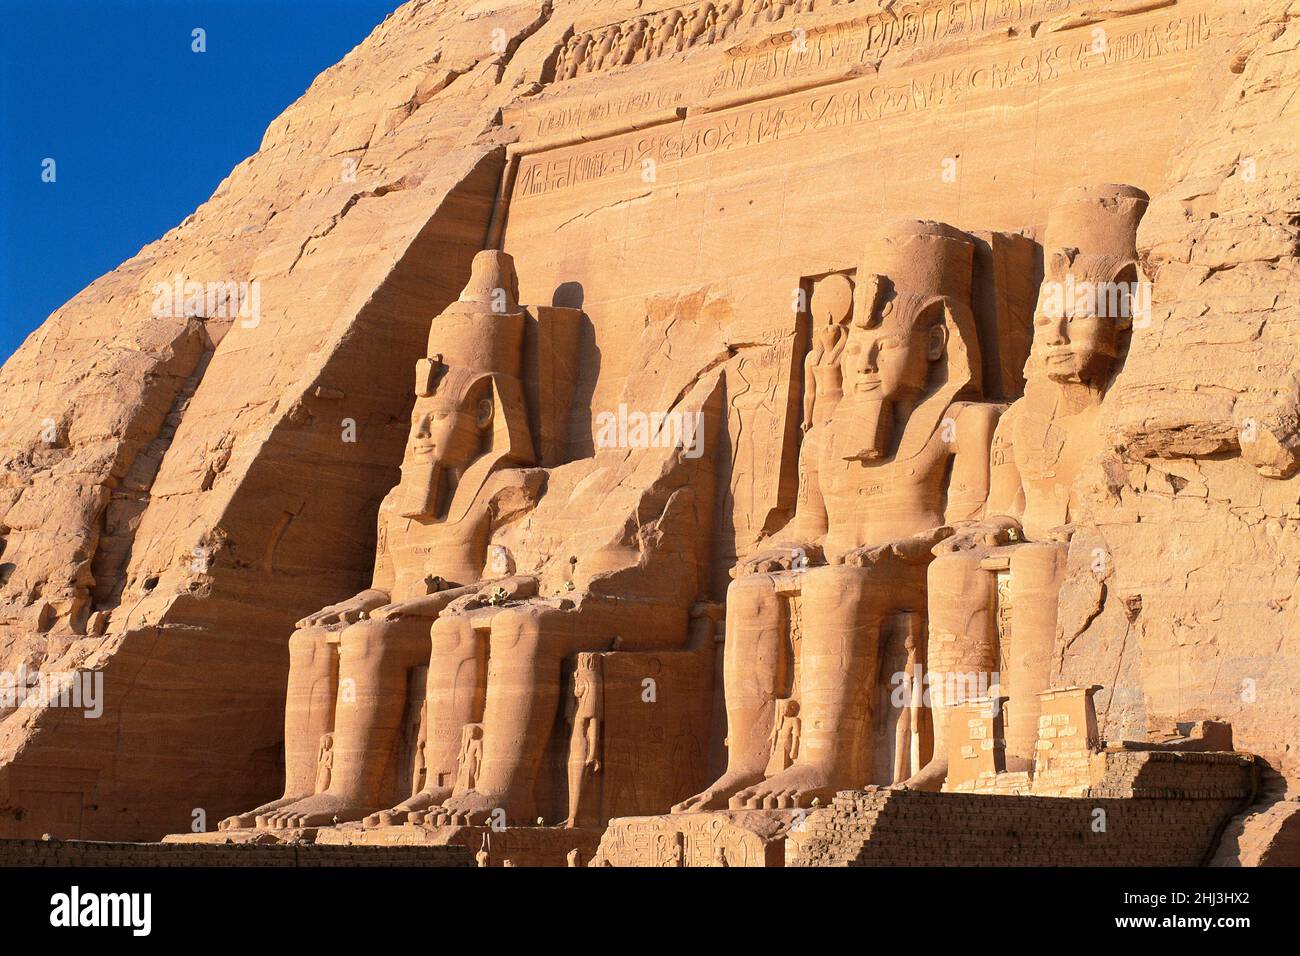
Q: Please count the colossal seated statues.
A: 4